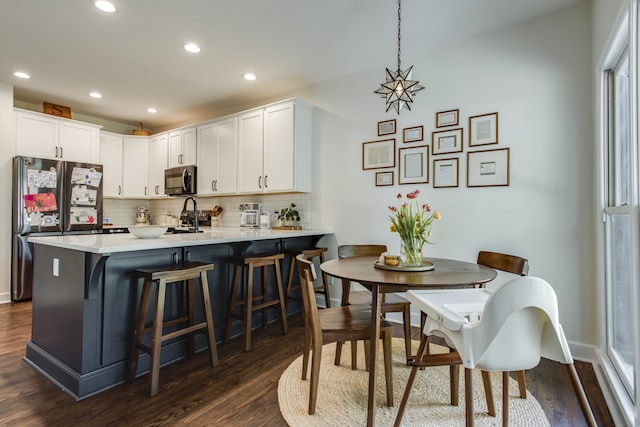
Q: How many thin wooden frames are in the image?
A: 10